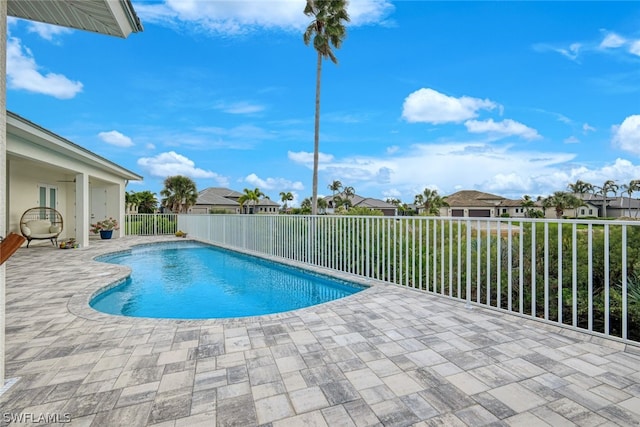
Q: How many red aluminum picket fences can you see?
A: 0